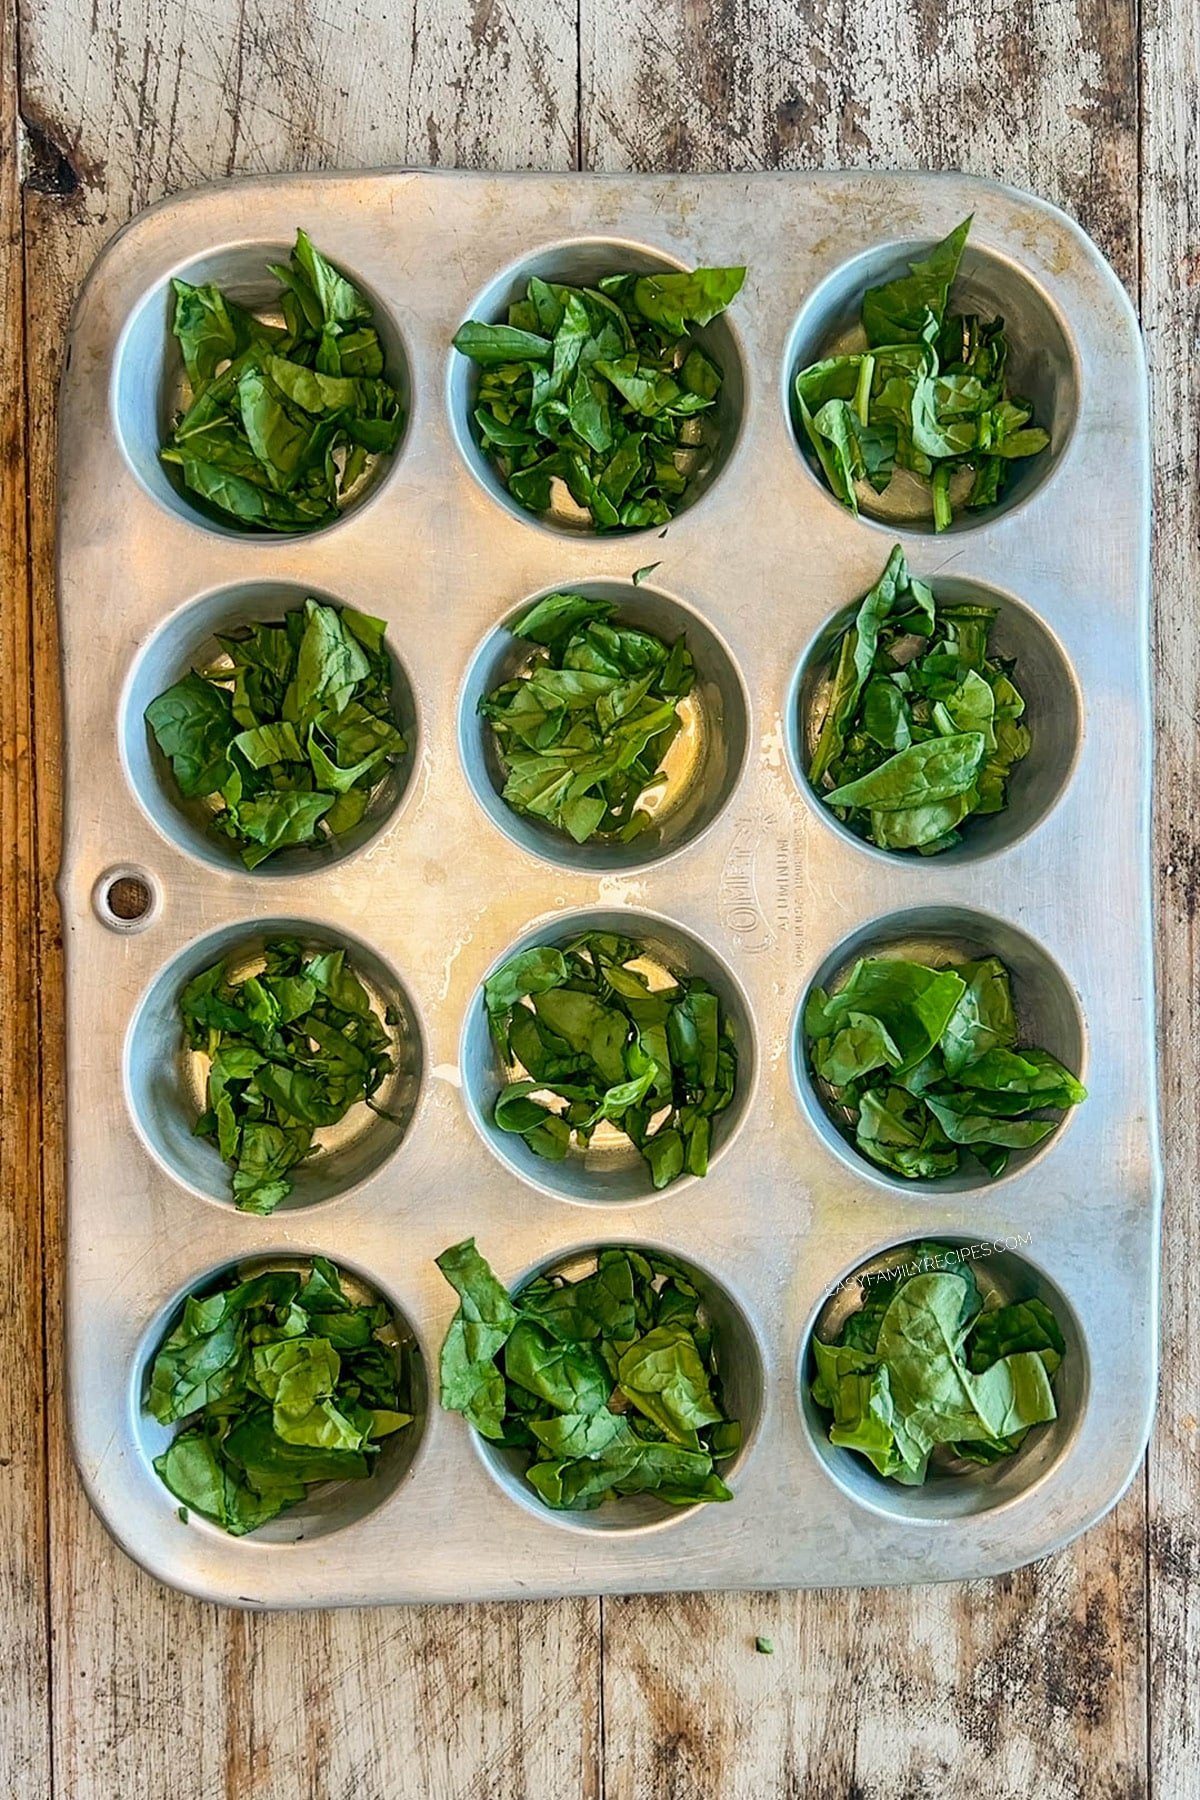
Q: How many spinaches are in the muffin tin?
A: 12